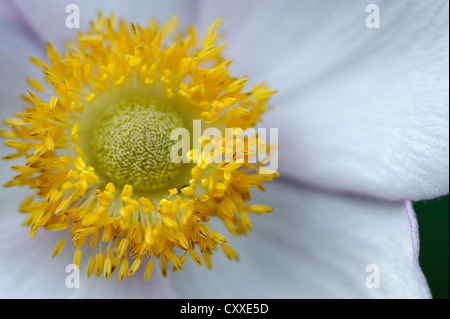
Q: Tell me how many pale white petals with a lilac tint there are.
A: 5